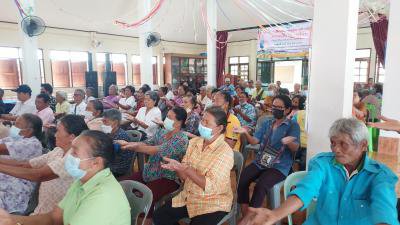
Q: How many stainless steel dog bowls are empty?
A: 0